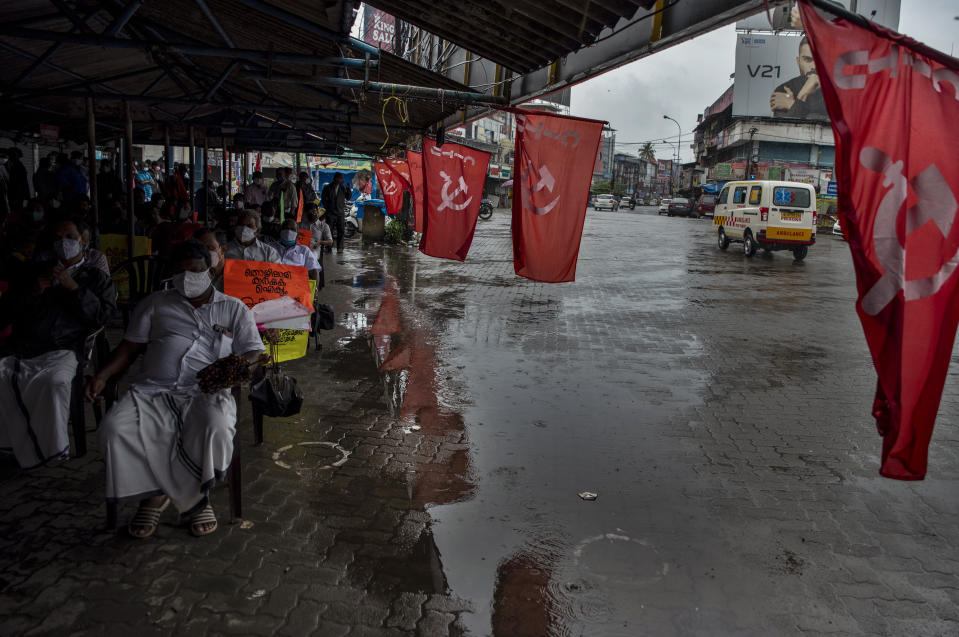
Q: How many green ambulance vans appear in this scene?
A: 0